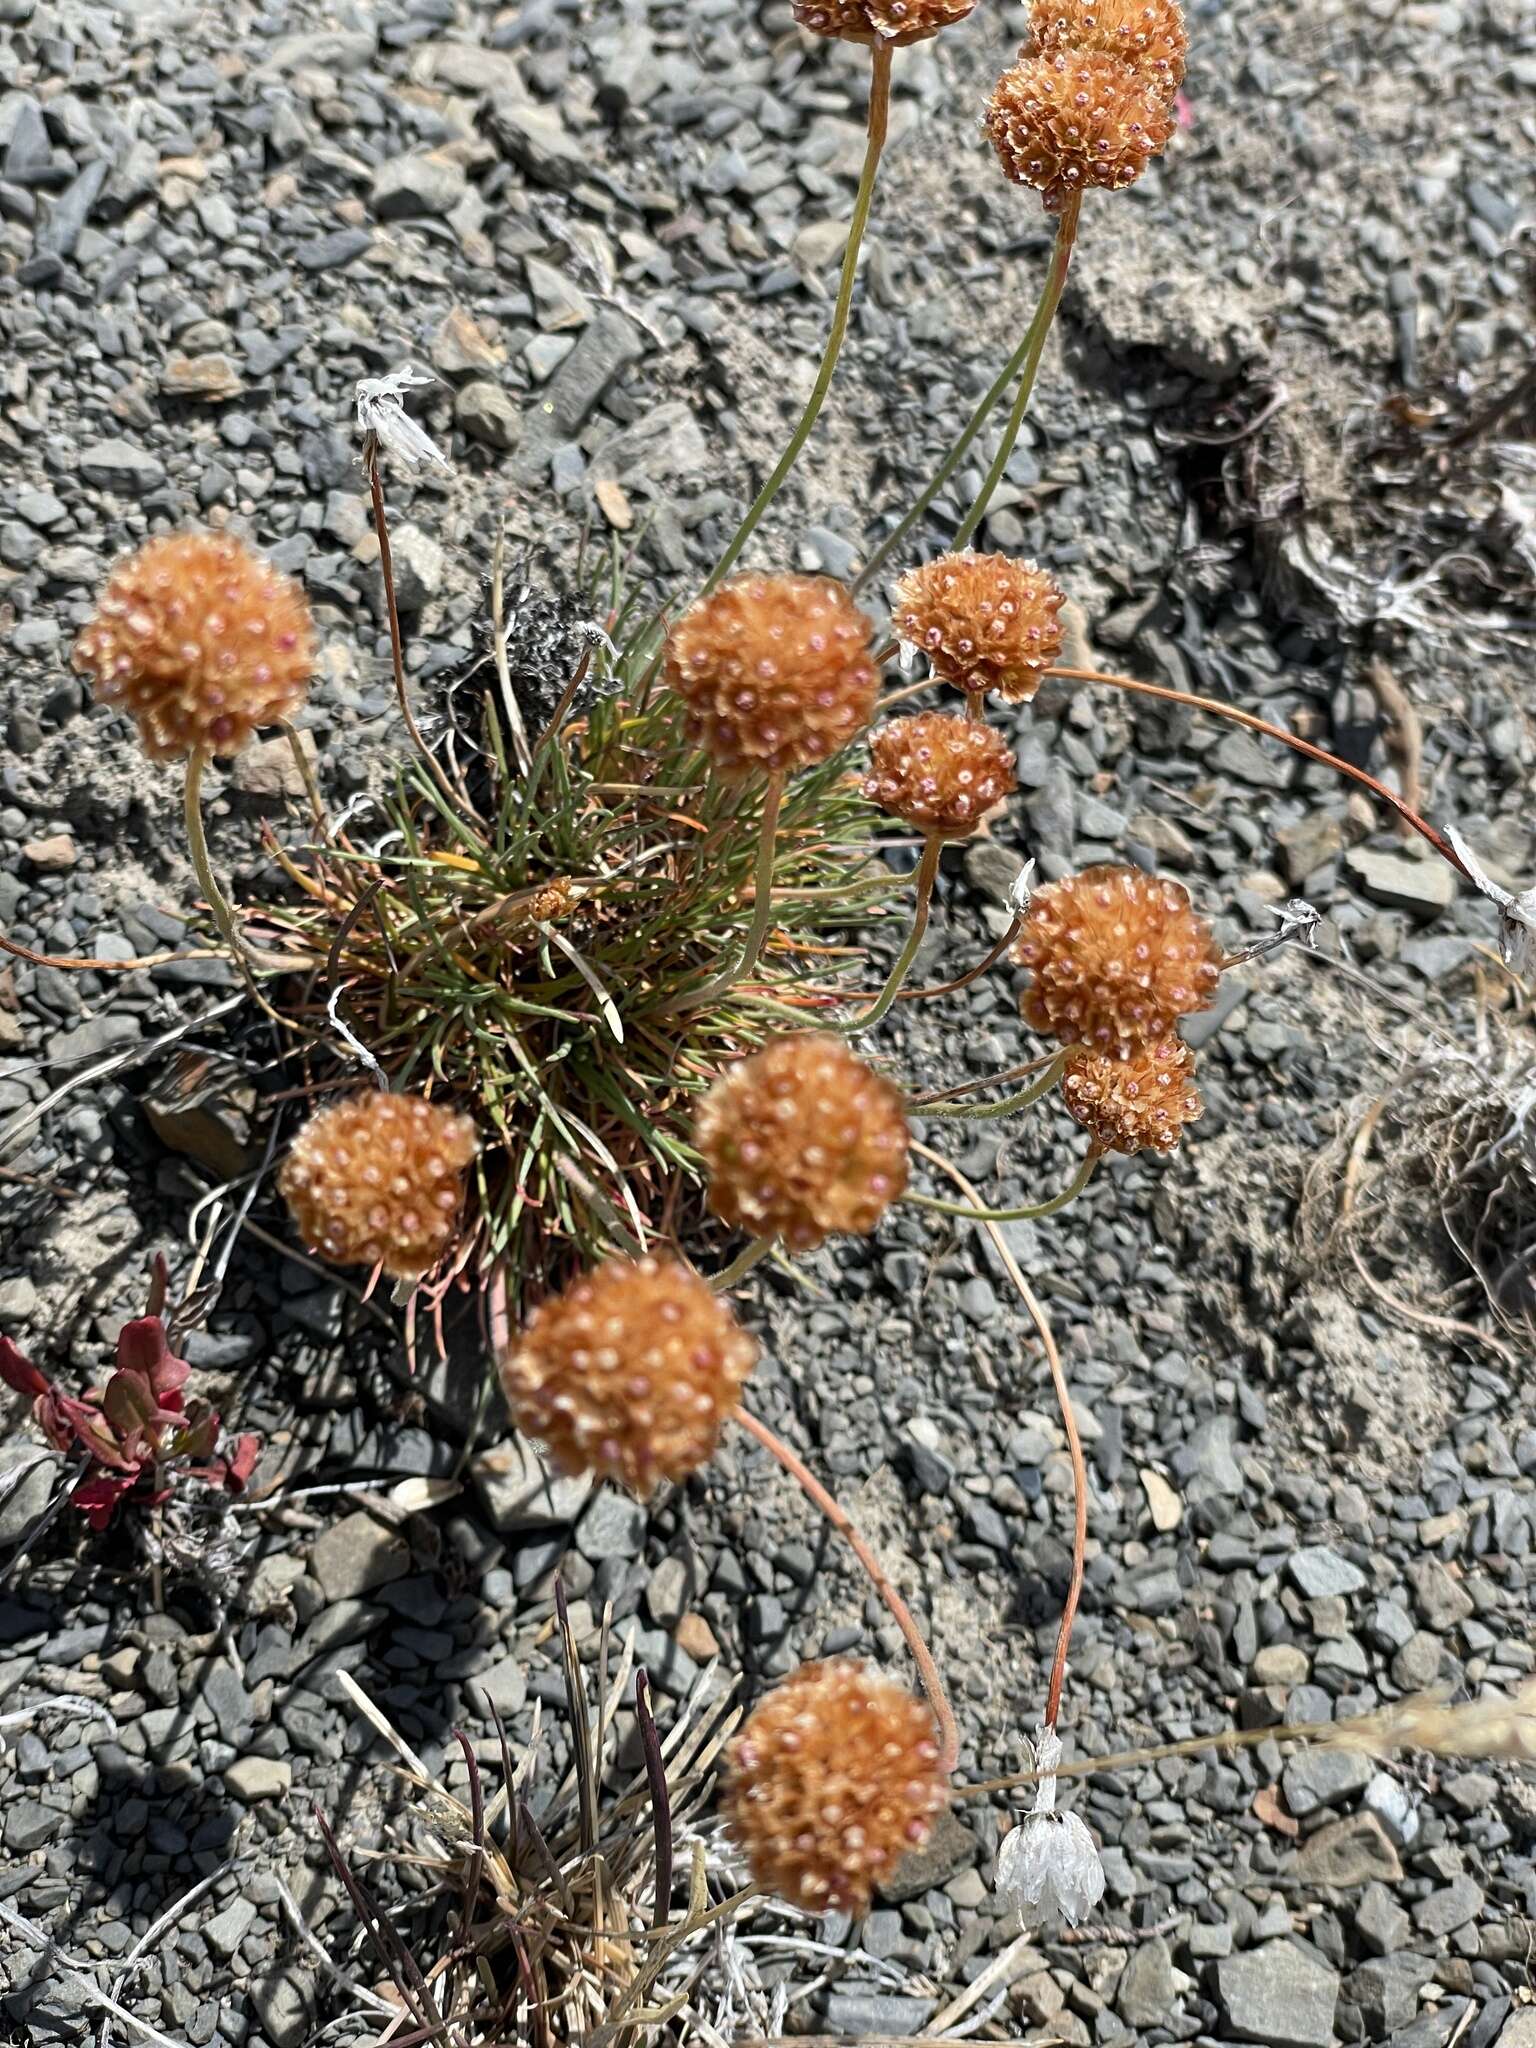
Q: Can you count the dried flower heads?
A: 13